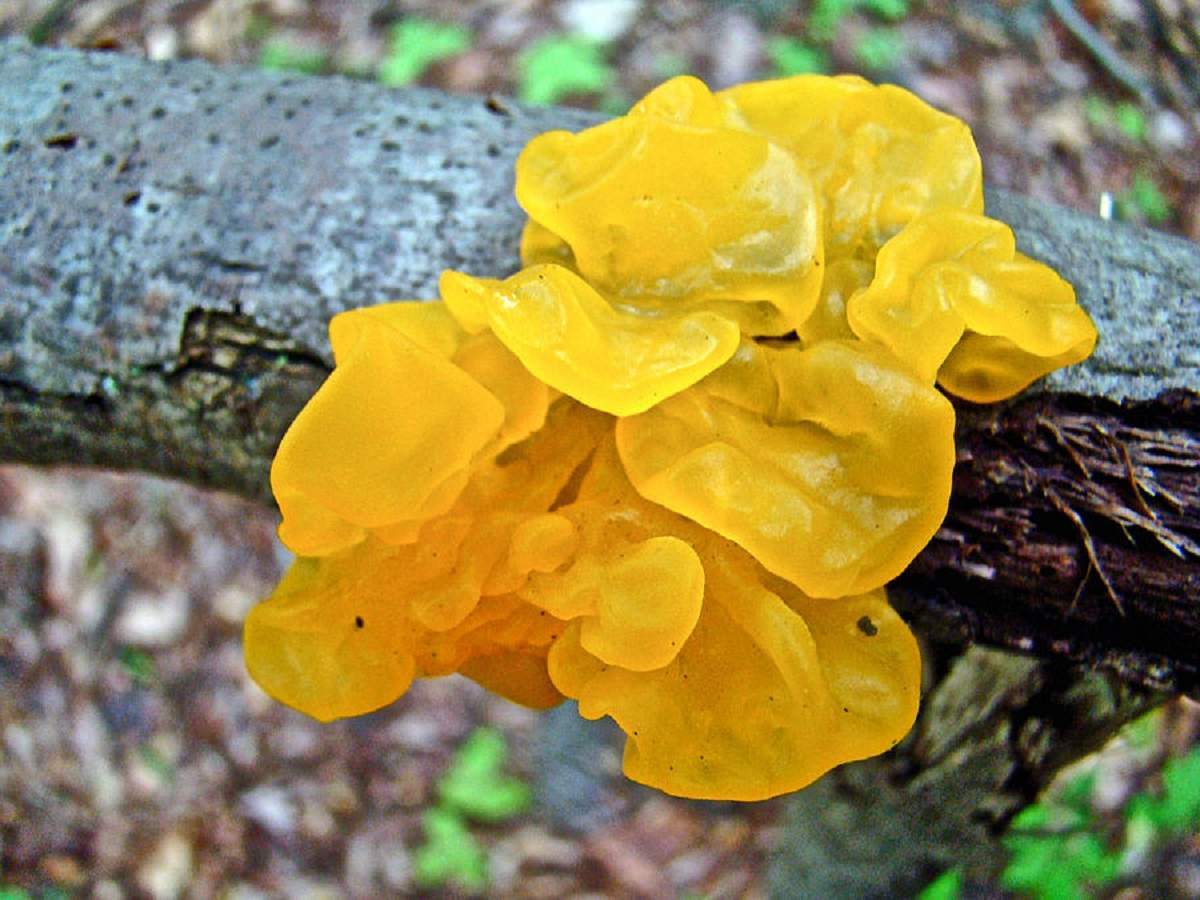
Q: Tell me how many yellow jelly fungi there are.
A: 1